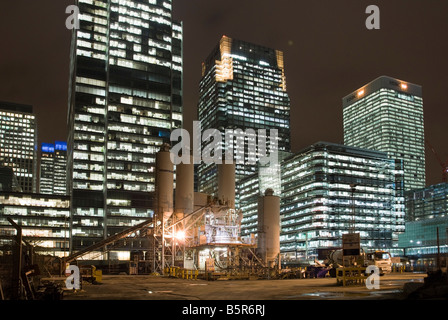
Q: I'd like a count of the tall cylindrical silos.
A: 4